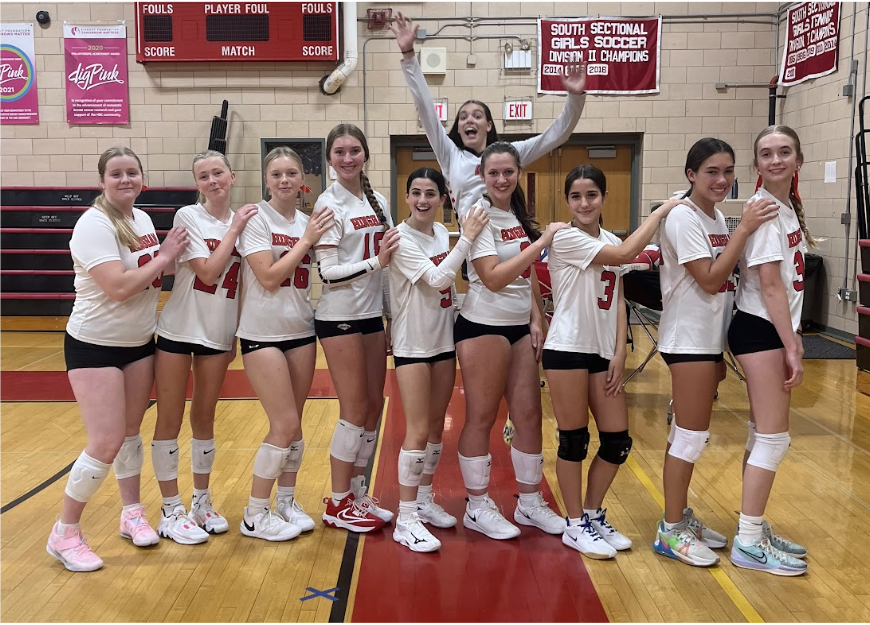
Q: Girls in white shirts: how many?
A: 10